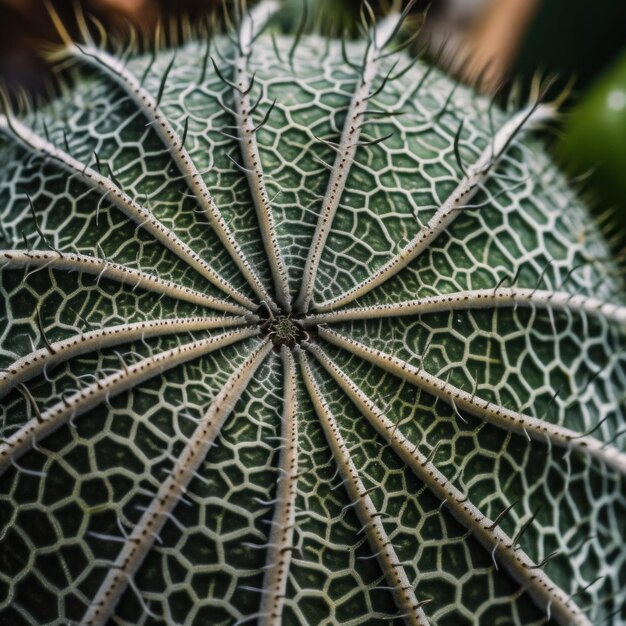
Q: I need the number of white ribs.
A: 14